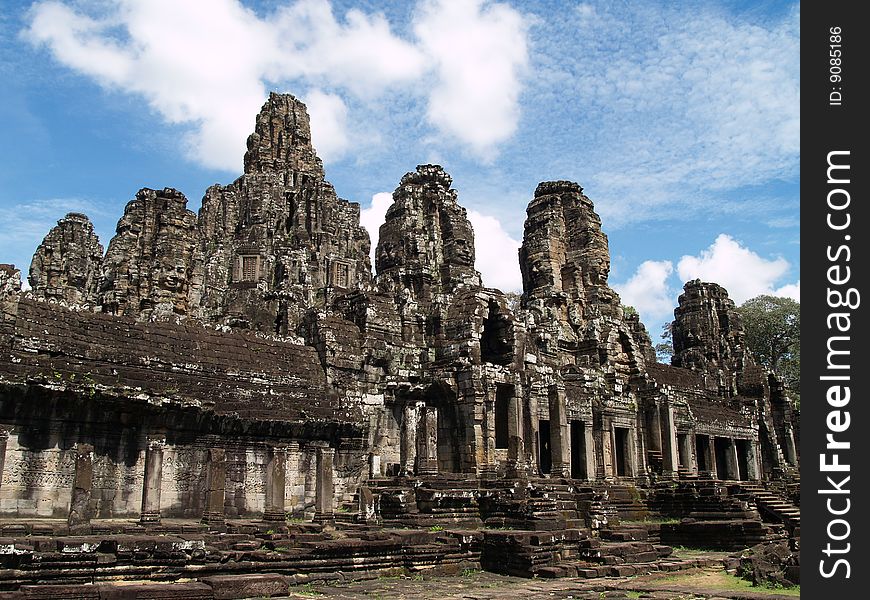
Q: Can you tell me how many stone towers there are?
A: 6